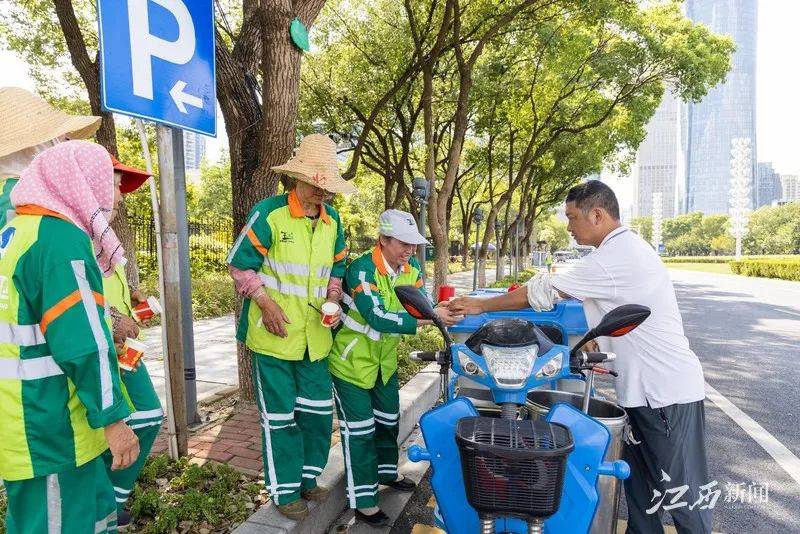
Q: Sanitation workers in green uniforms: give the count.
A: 5